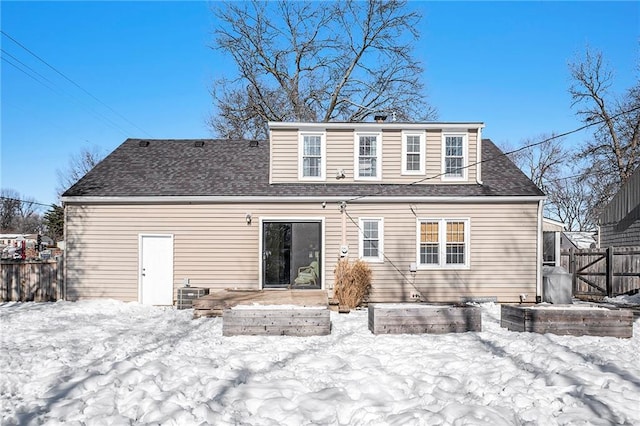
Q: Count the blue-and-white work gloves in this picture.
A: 0